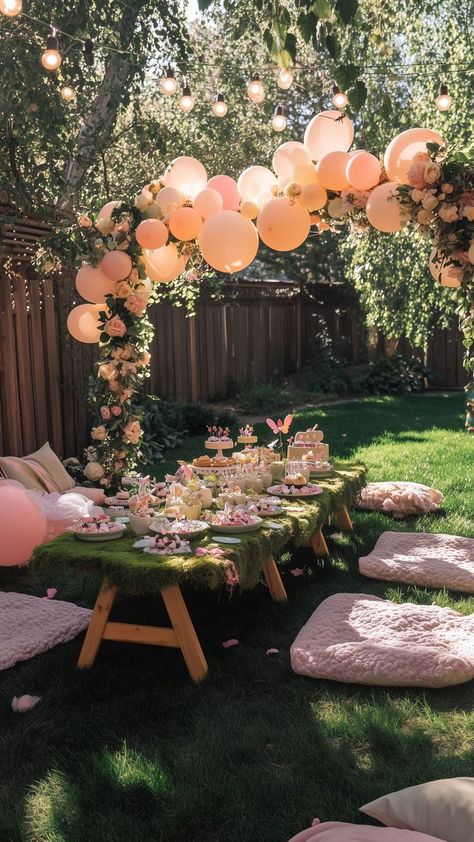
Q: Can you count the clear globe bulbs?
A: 11